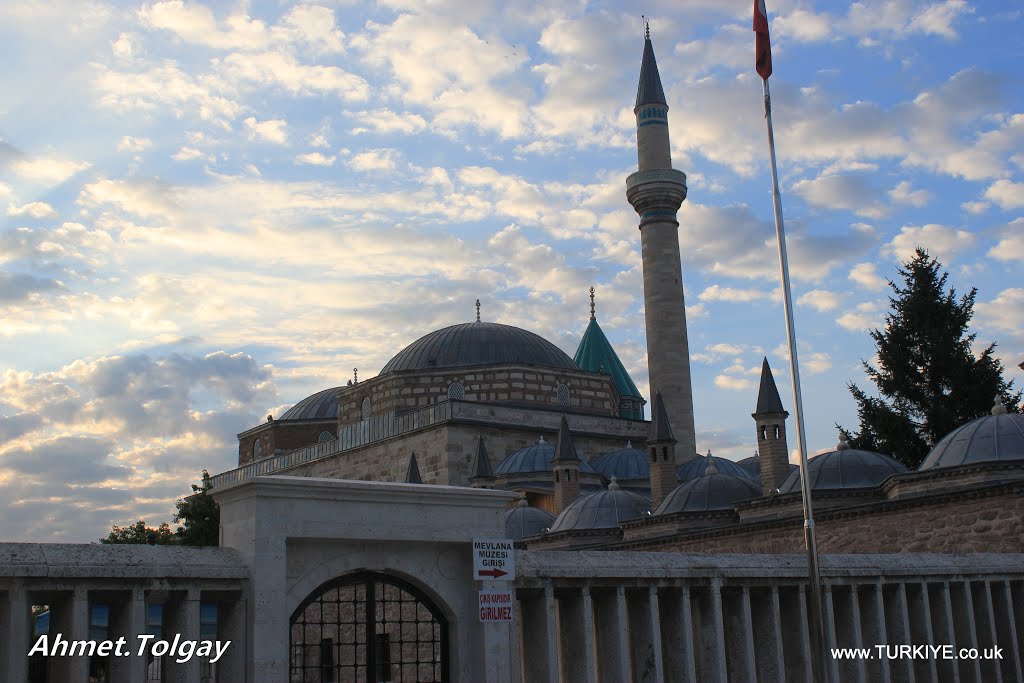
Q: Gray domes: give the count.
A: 11